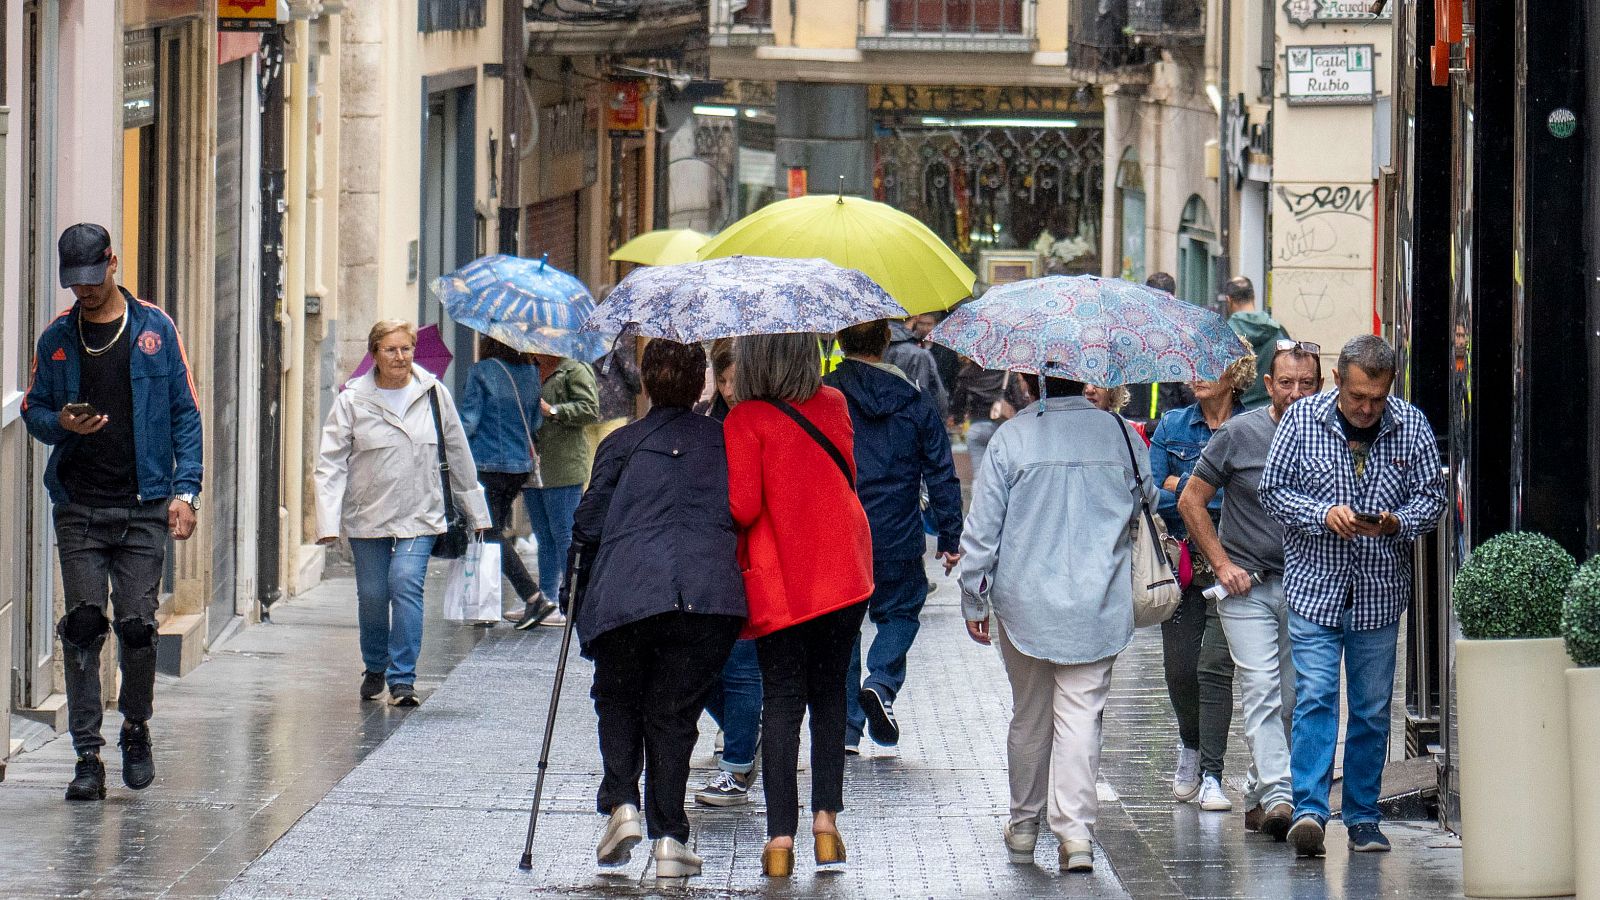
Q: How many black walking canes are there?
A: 1